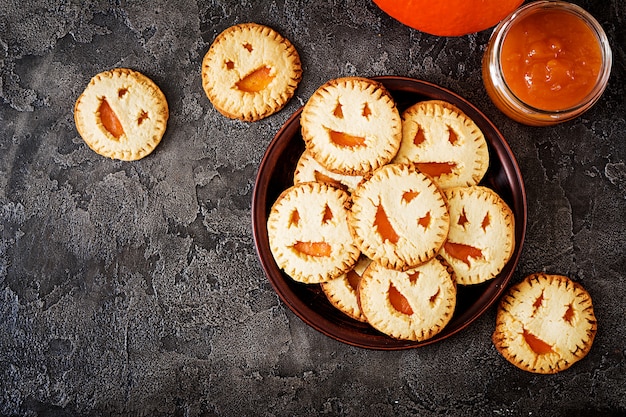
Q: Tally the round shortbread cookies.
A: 11